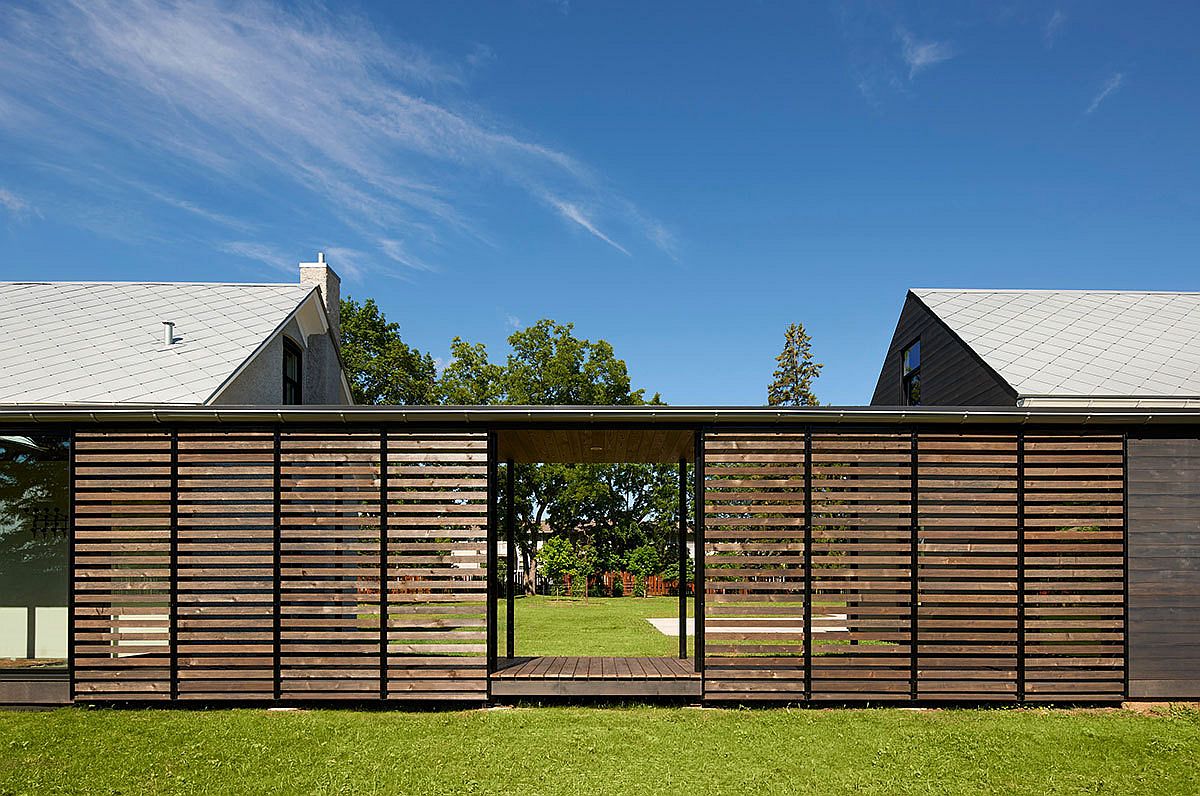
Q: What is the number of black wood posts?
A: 12